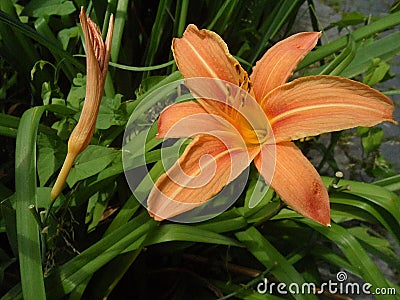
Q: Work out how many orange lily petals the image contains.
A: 6